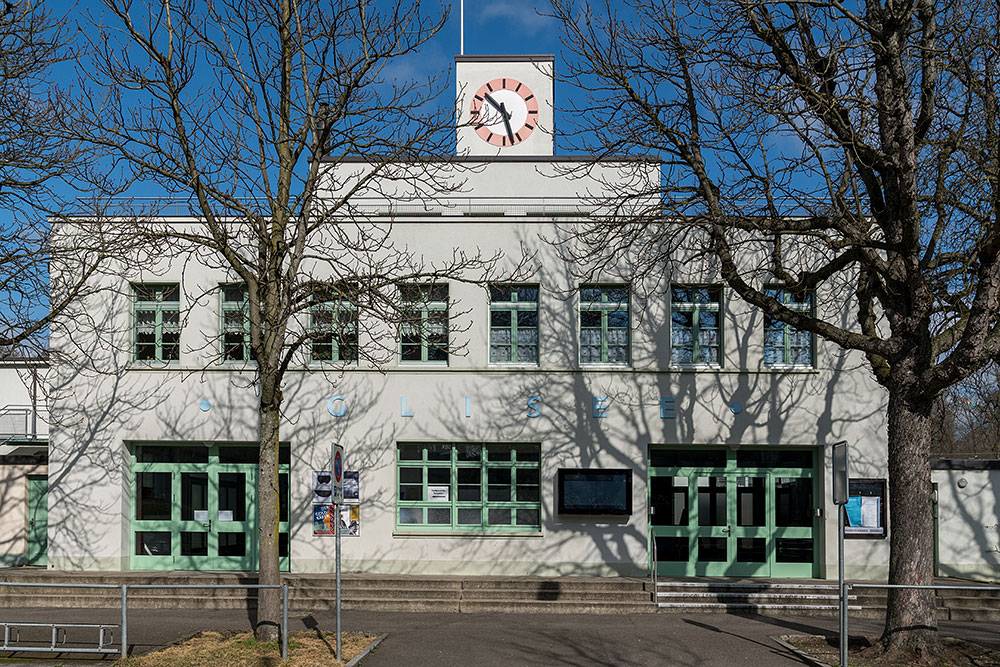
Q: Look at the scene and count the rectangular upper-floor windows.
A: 8